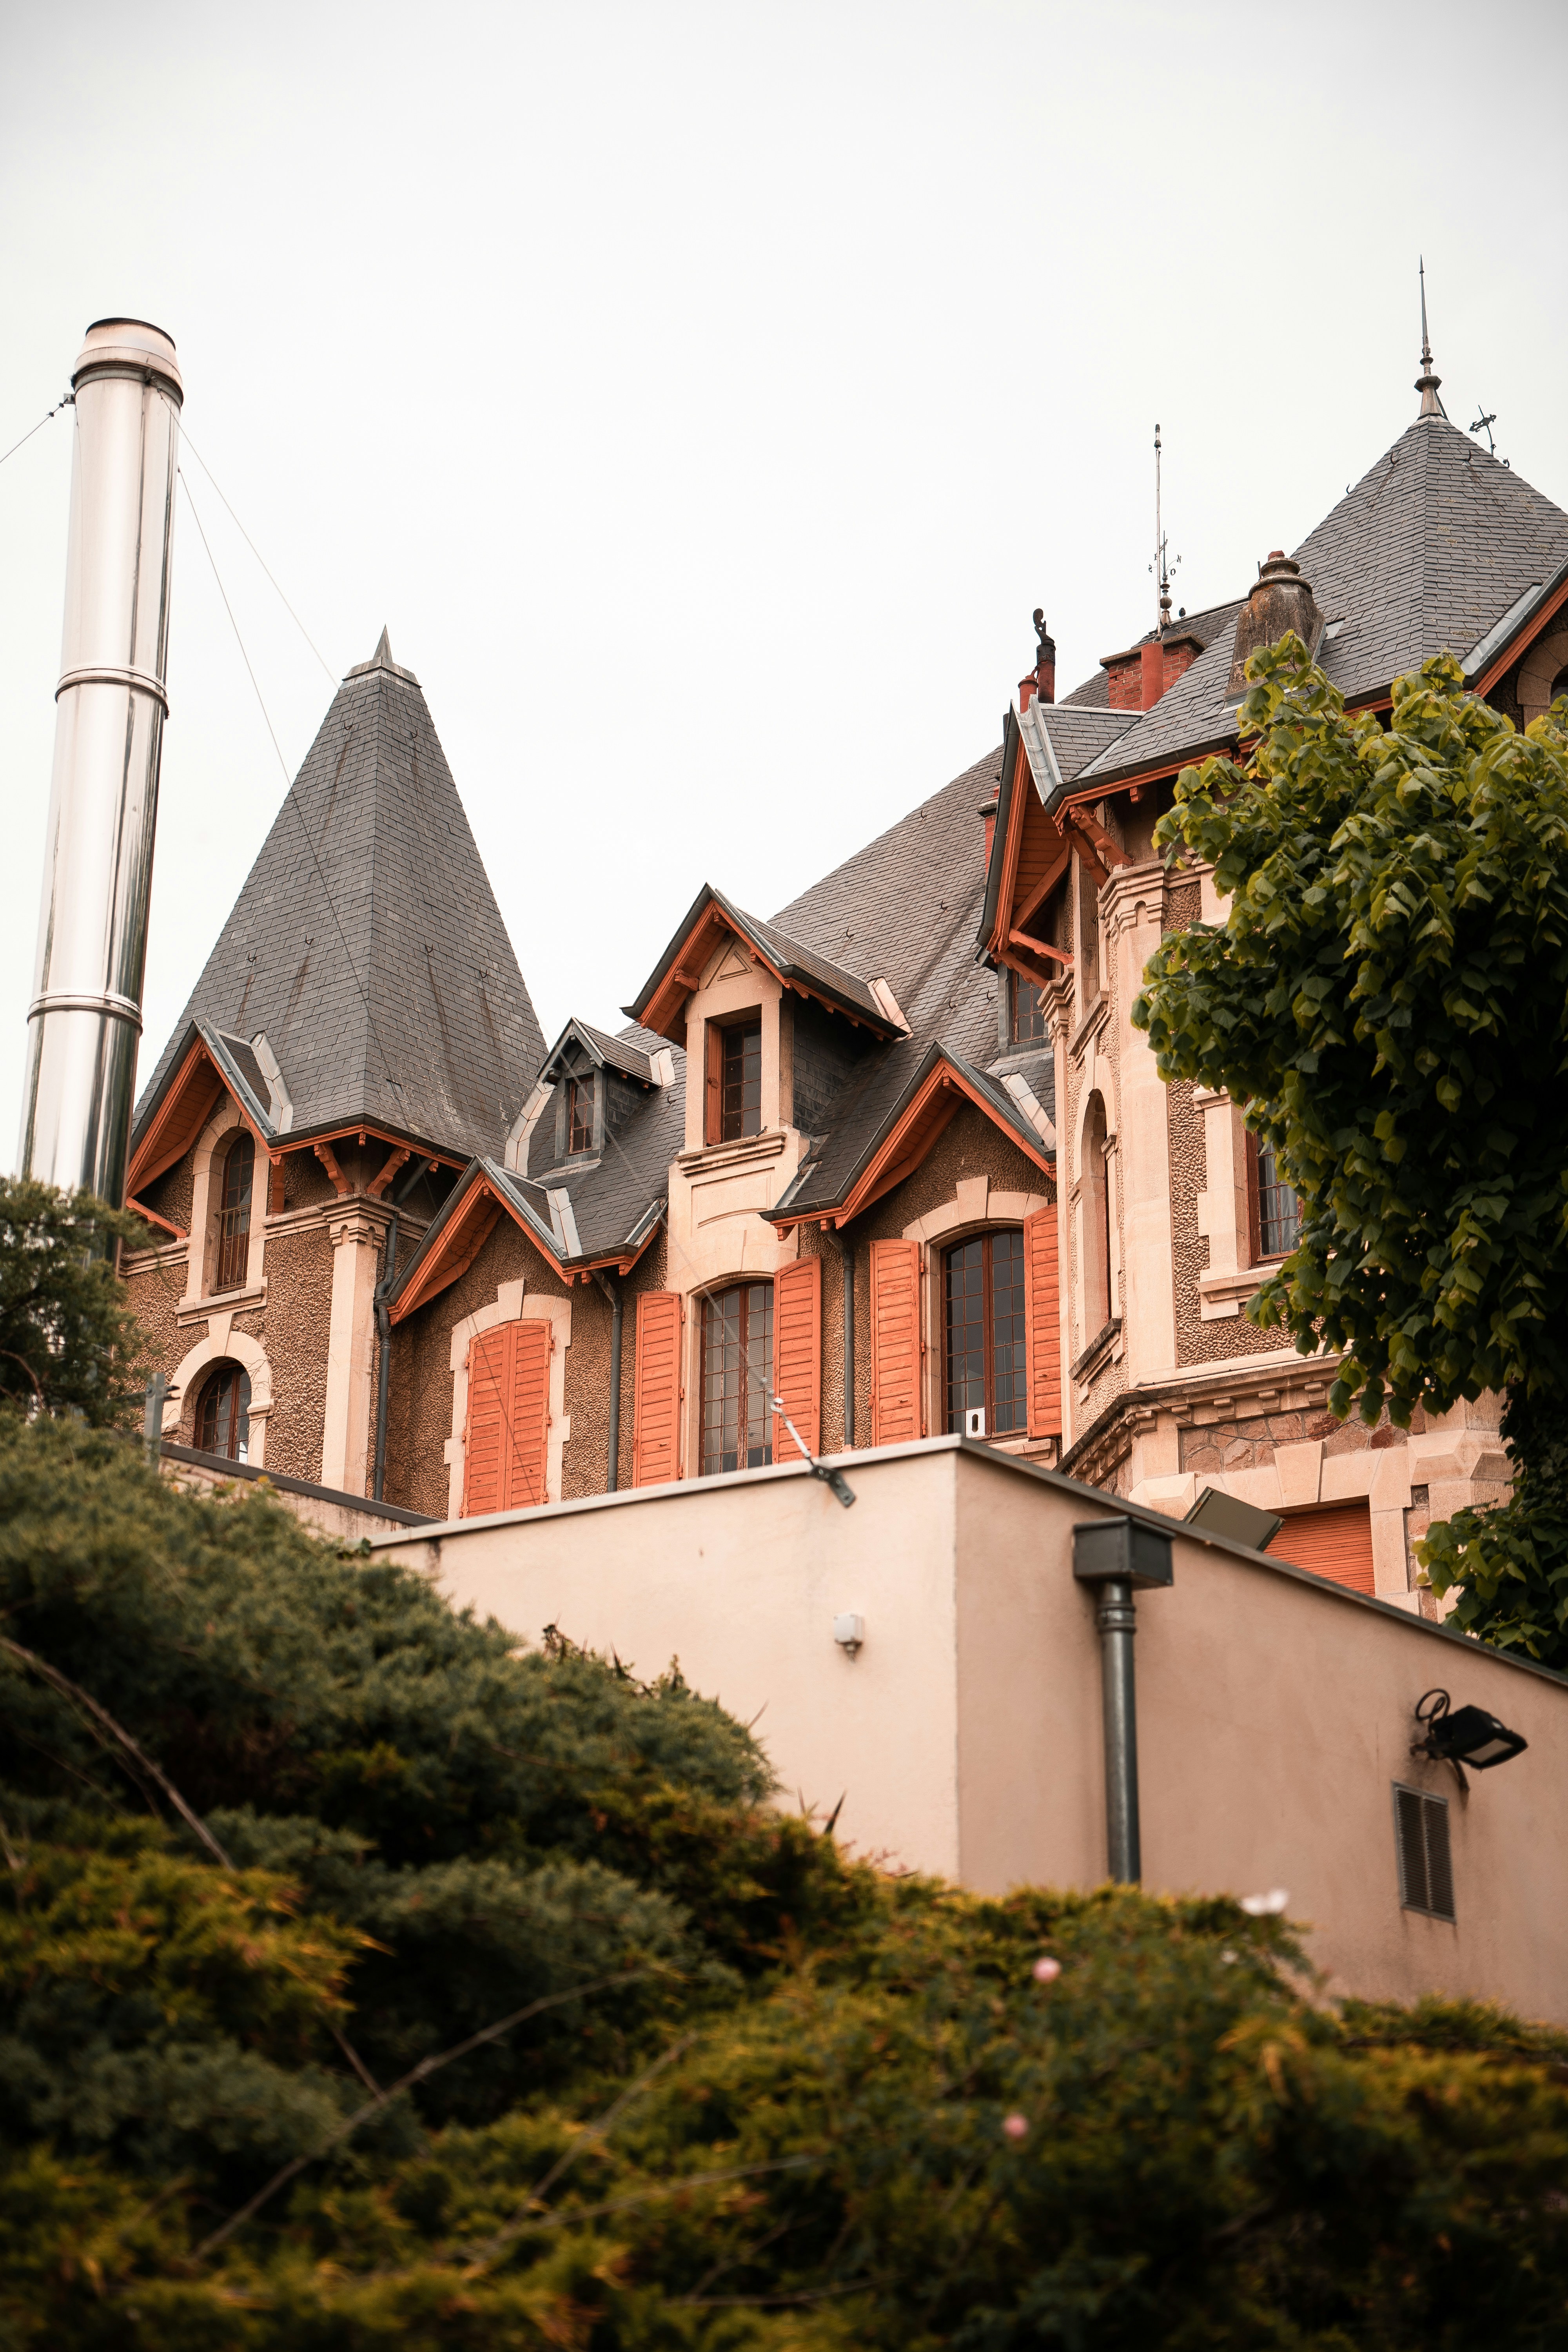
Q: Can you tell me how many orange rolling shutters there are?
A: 1